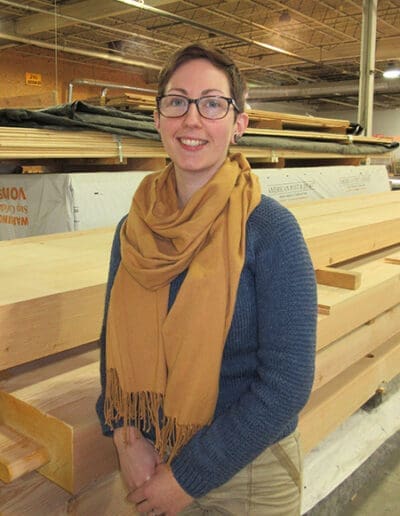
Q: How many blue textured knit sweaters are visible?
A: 1